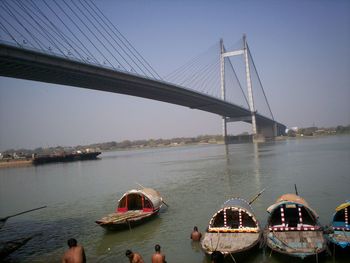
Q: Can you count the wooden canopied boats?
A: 4